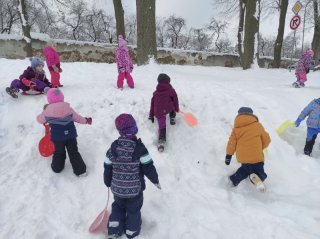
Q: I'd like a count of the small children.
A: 9